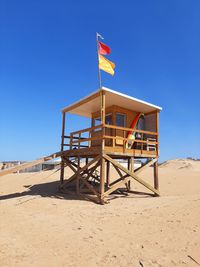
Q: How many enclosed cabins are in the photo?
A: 1